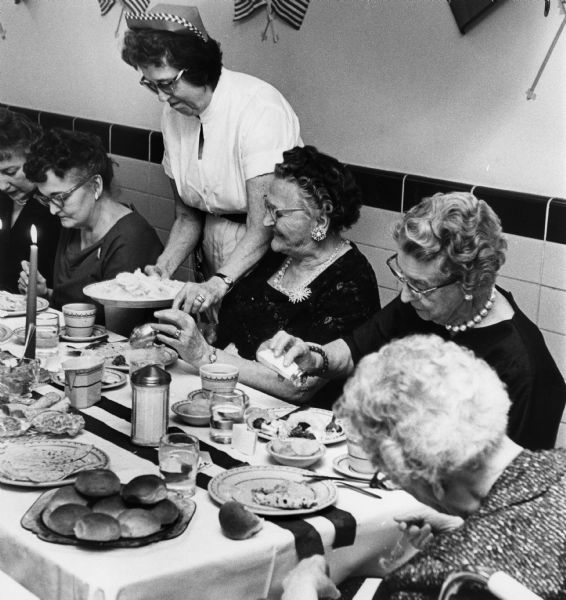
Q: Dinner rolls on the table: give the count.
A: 9